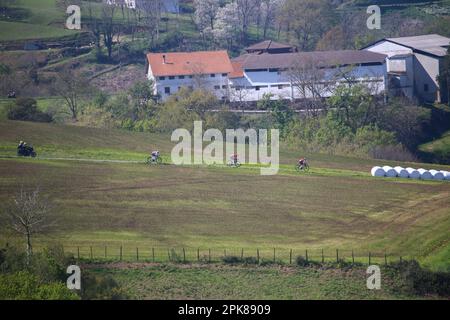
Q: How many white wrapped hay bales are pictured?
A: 7